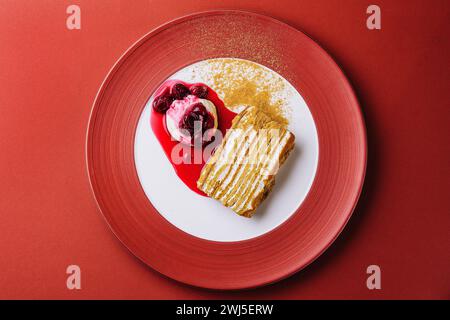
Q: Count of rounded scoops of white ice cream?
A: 1